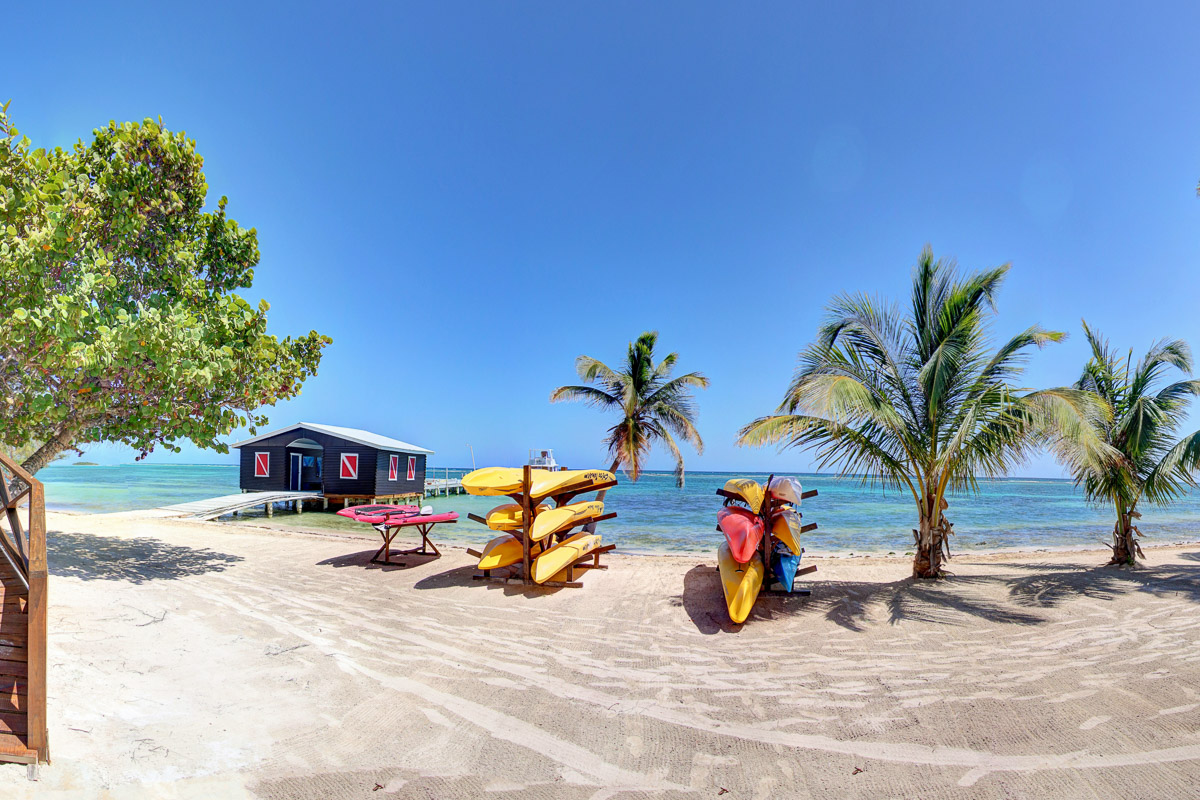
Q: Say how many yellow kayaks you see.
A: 9